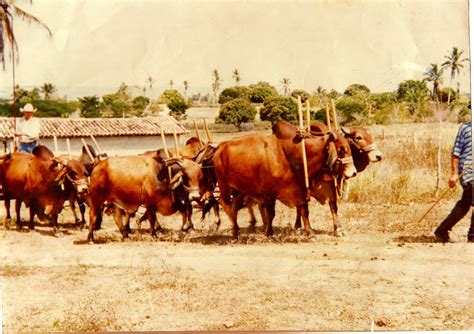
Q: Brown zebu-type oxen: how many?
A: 6